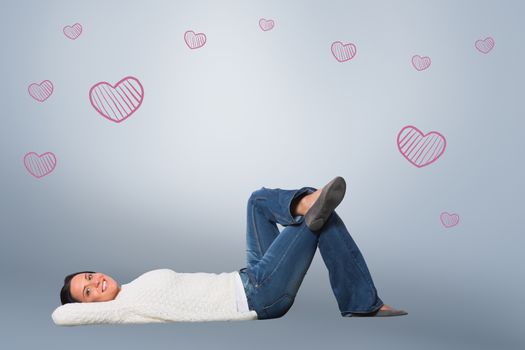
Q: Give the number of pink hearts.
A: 11